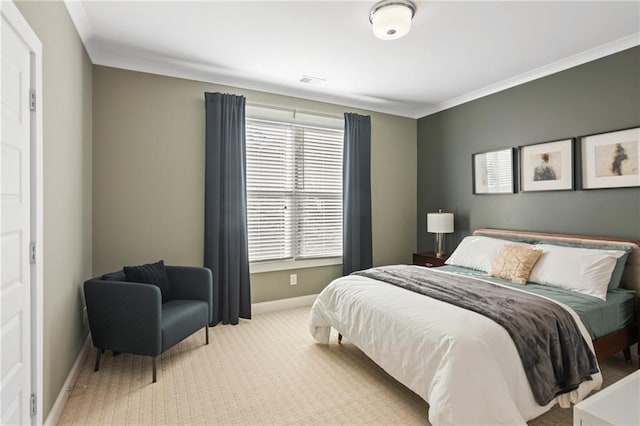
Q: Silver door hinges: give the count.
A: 3